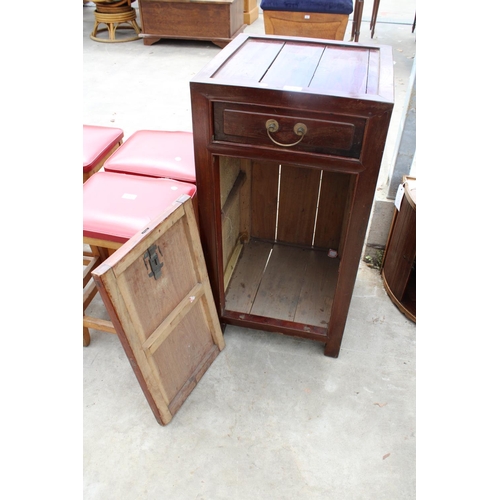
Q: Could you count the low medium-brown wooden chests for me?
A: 1